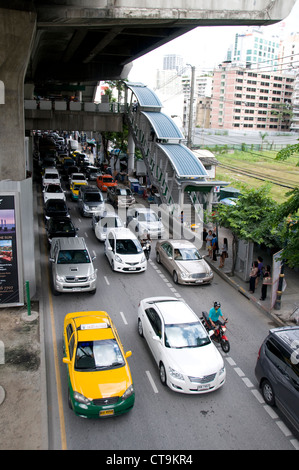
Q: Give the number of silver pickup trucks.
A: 1